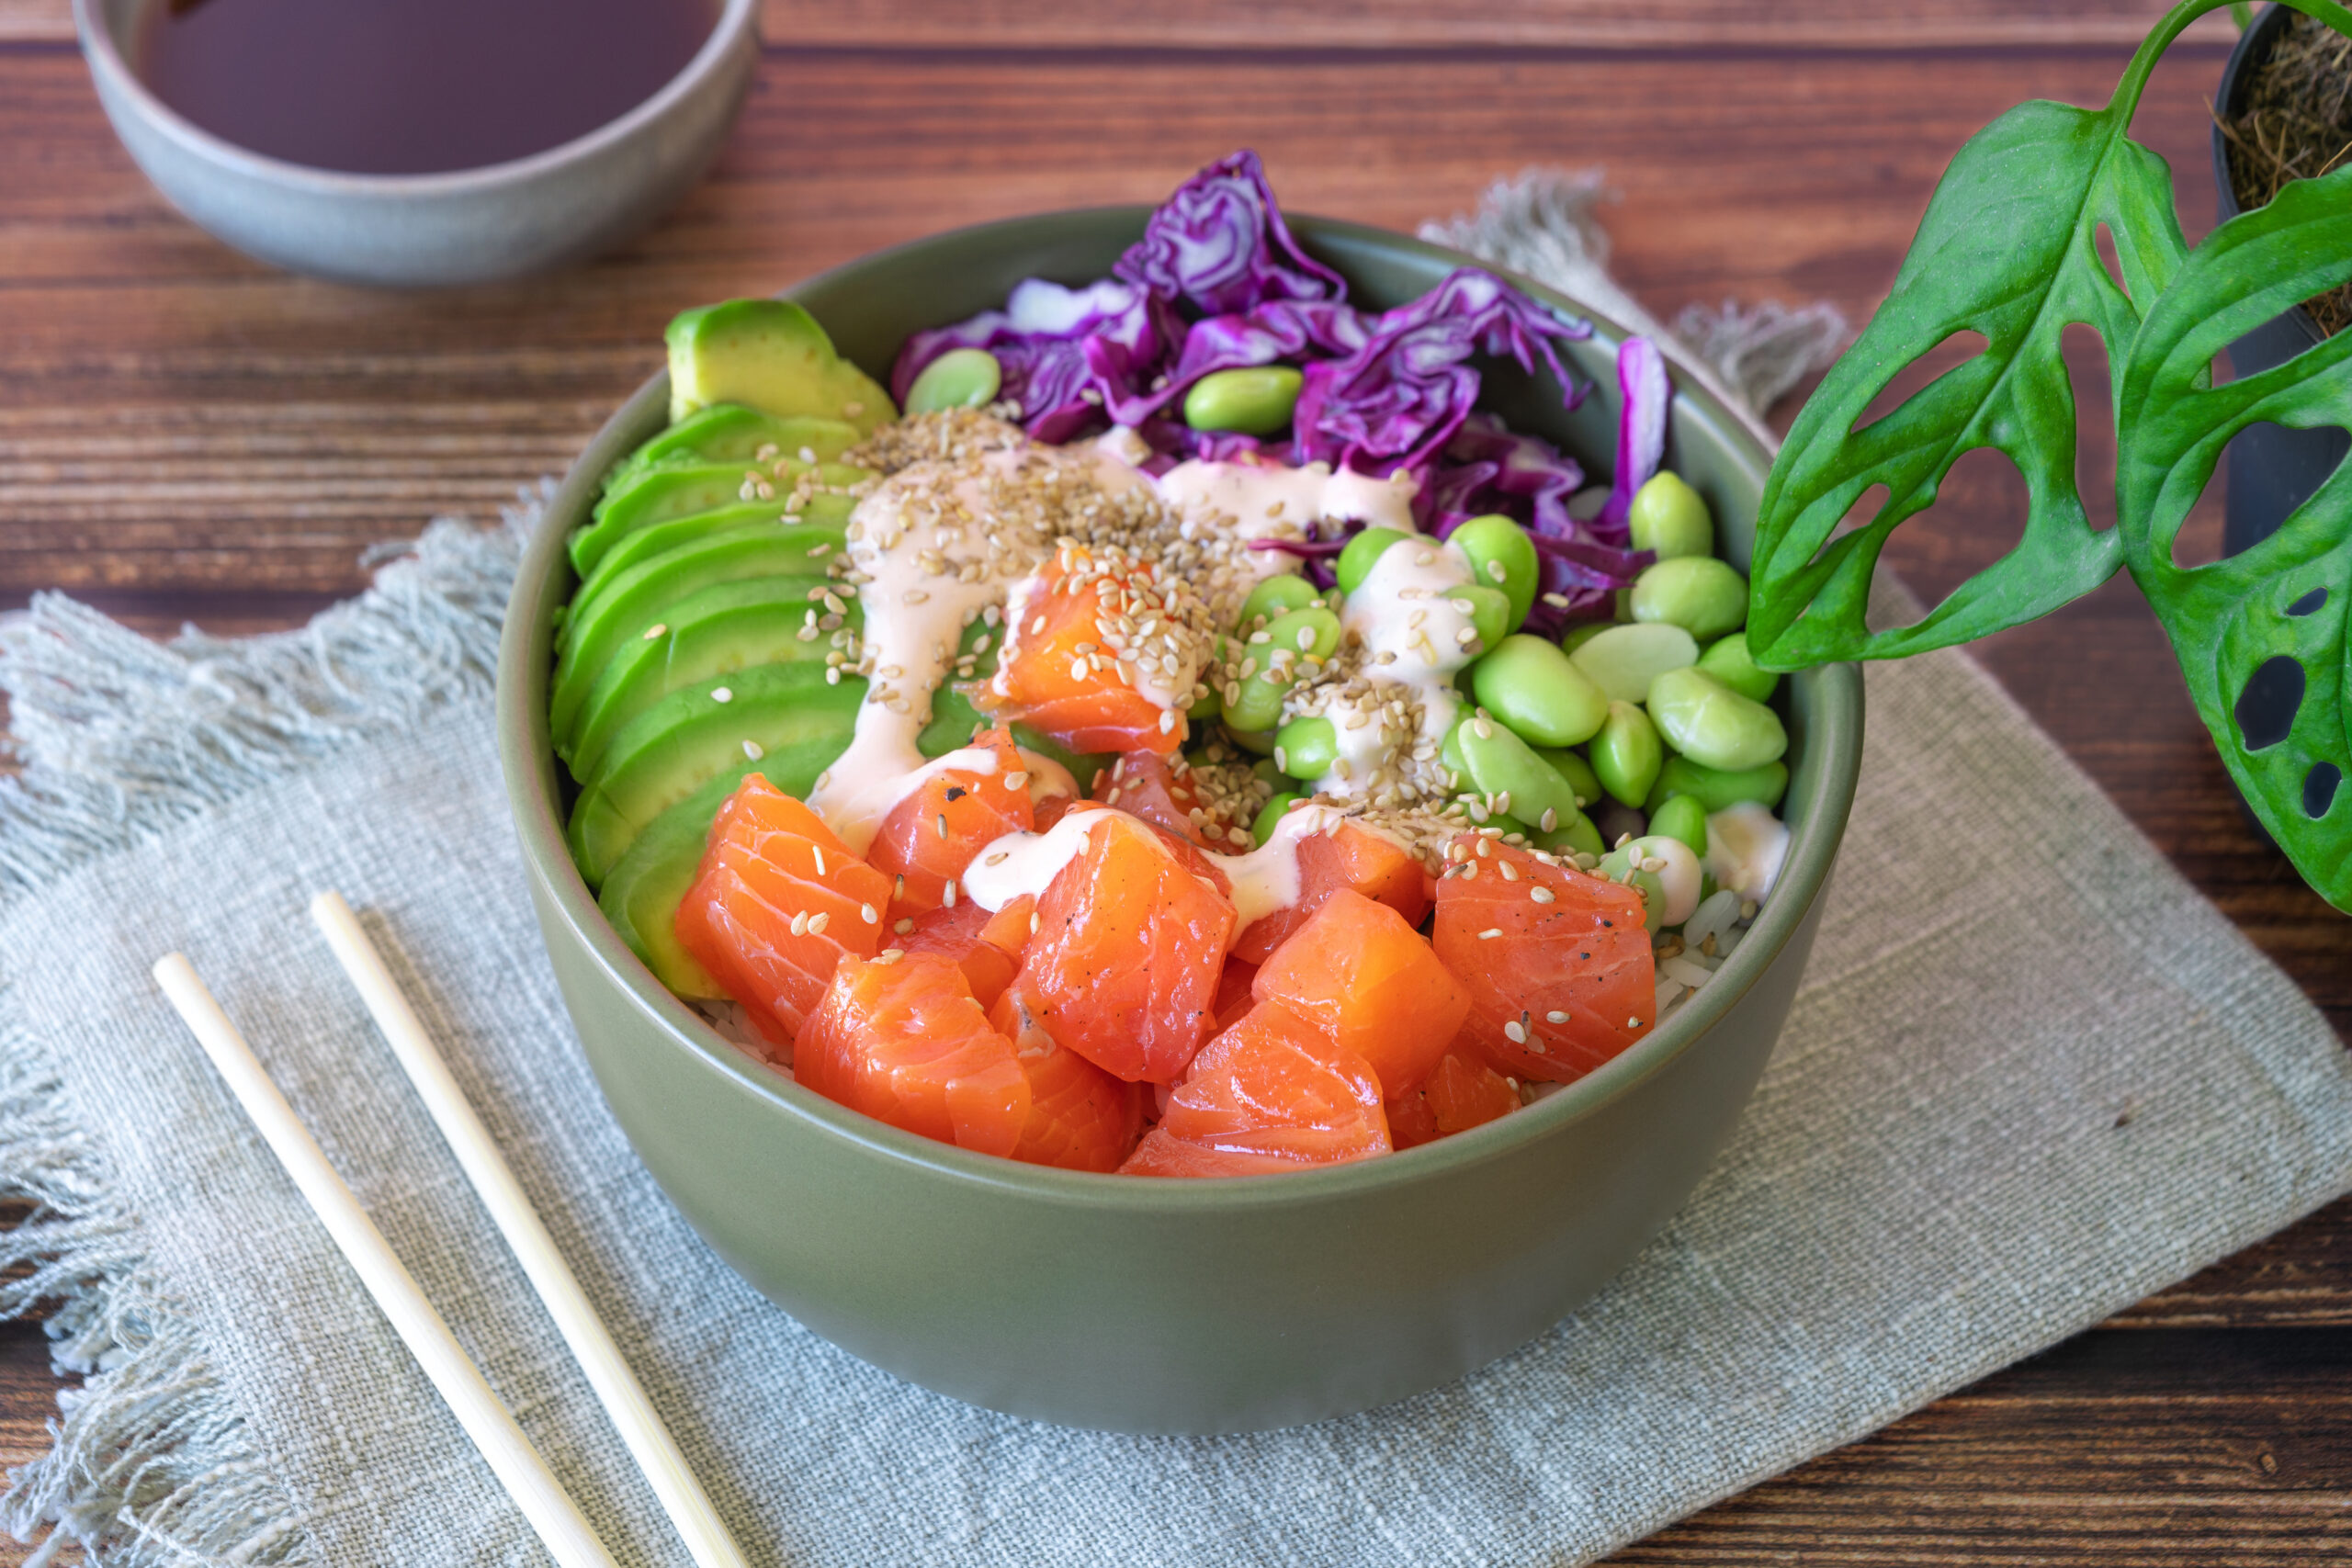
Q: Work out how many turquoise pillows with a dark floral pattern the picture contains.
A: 0